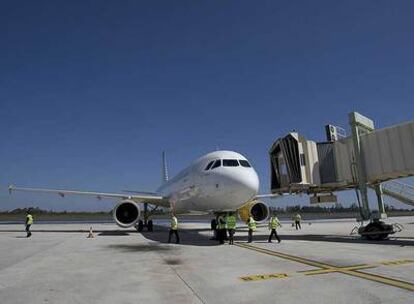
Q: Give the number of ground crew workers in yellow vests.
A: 7